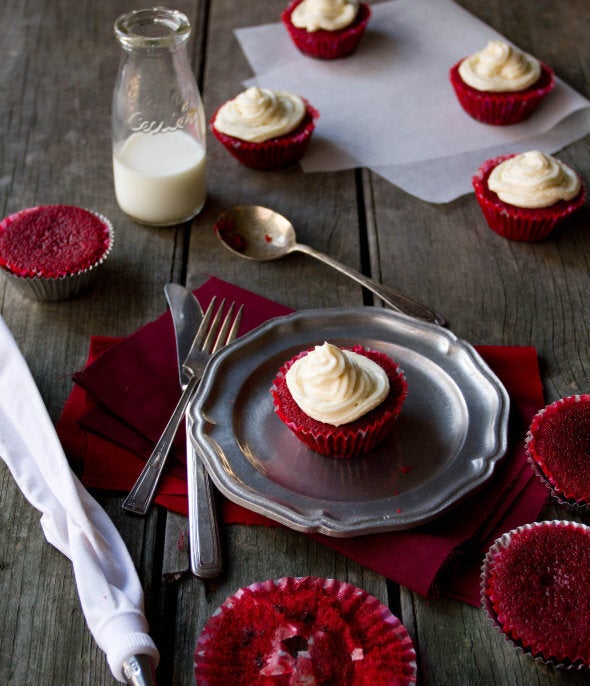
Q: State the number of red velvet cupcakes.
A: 8